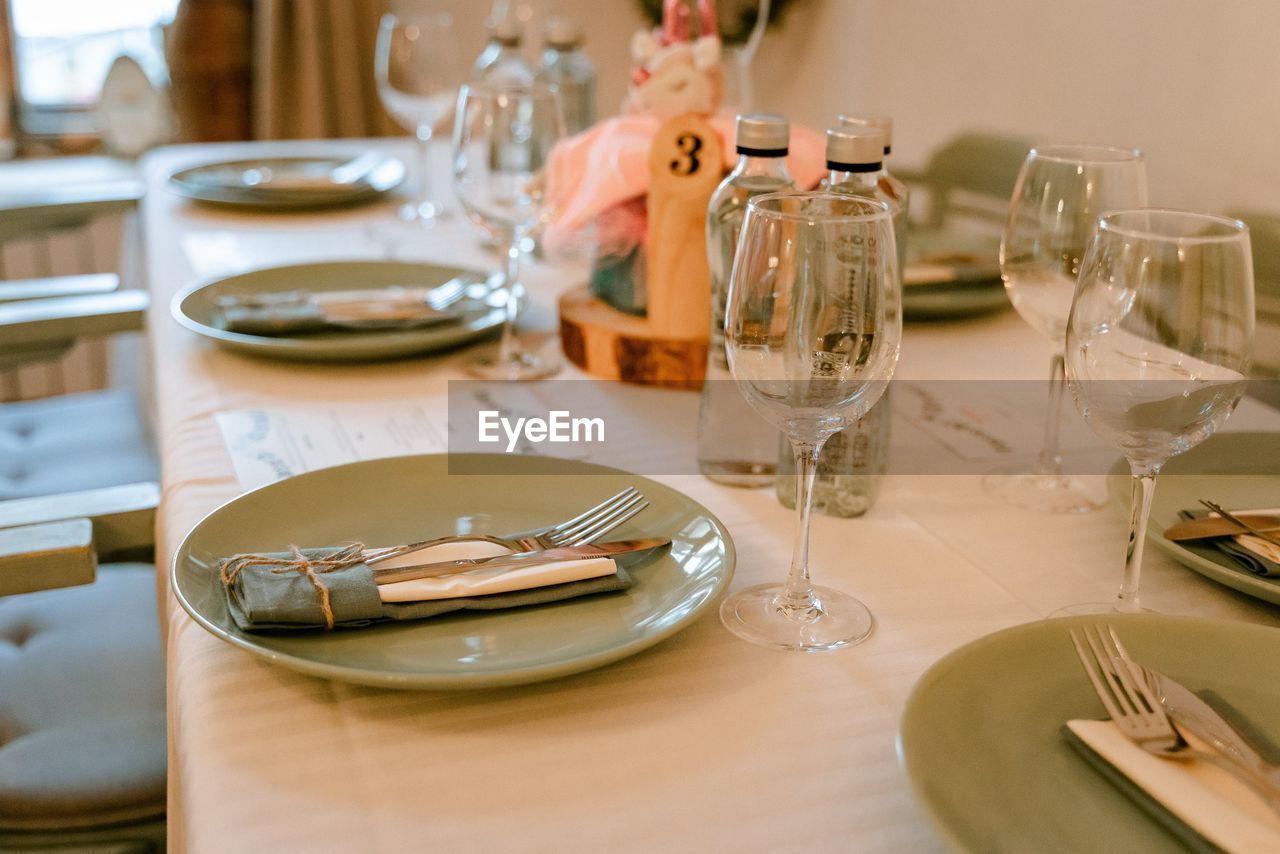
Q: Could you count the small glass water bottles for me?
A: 5